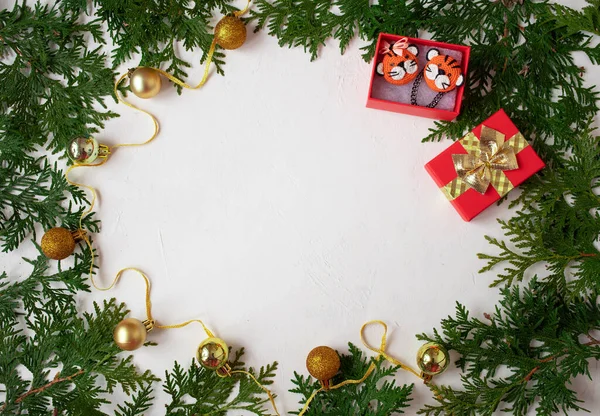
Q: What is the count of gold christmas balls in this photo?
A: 8